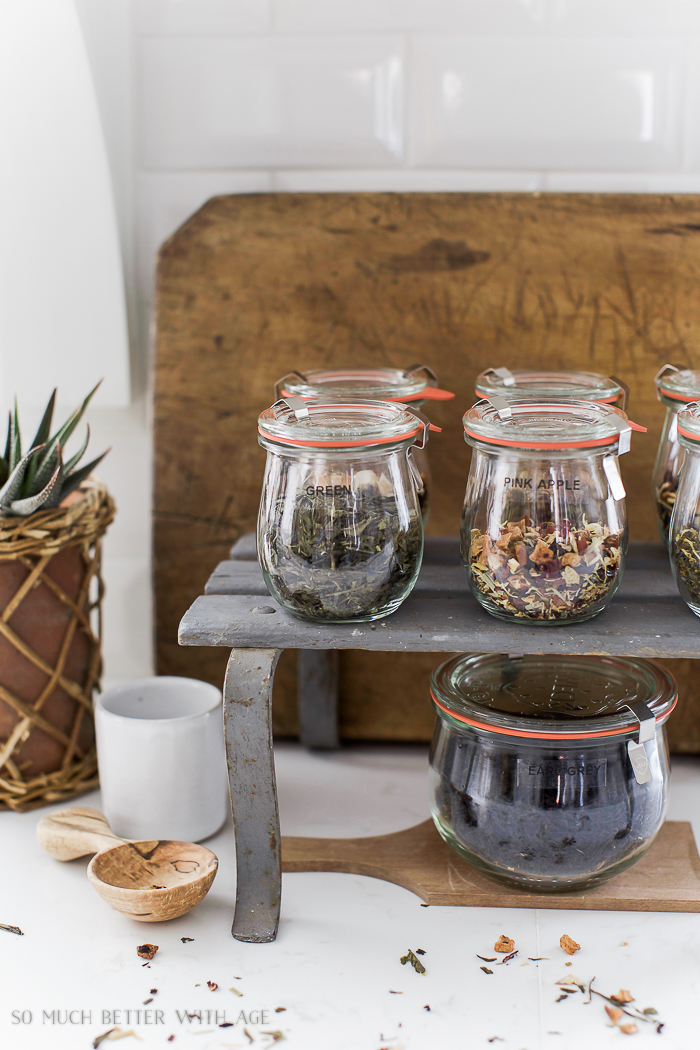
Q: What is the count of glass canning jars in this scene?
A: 7